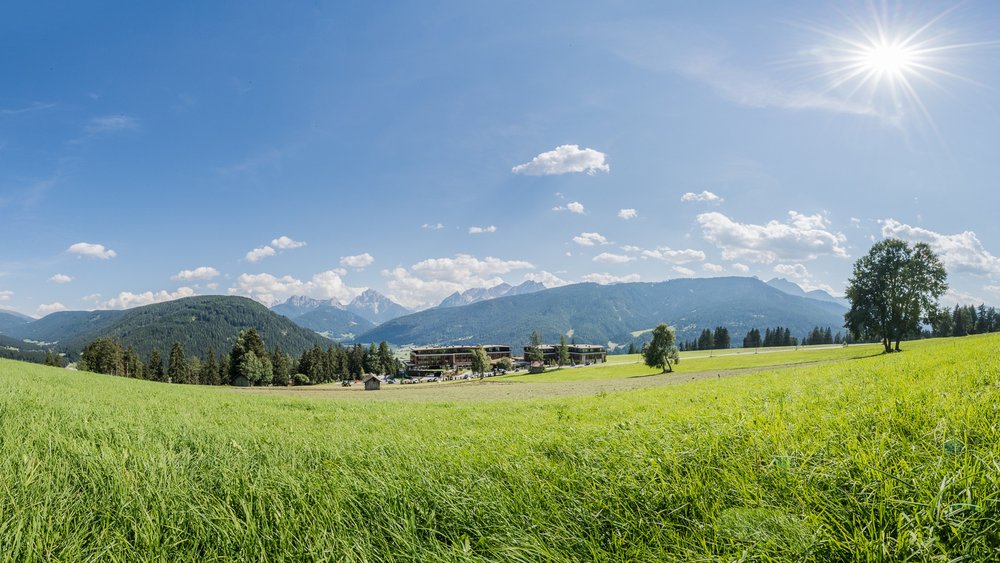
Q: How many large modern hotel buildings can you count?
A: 2